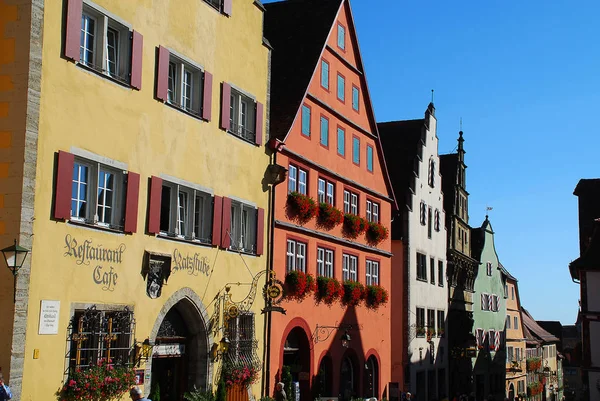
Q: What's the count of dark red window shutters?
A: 13